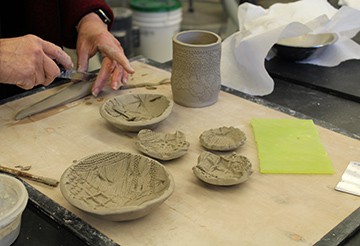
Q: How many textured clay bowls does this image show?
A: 5